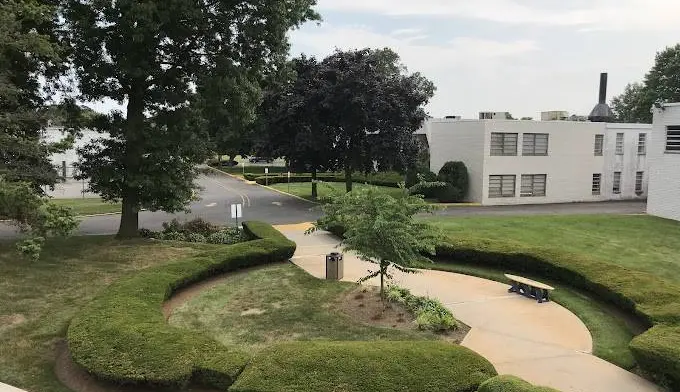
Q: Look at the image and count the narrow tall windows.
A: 6